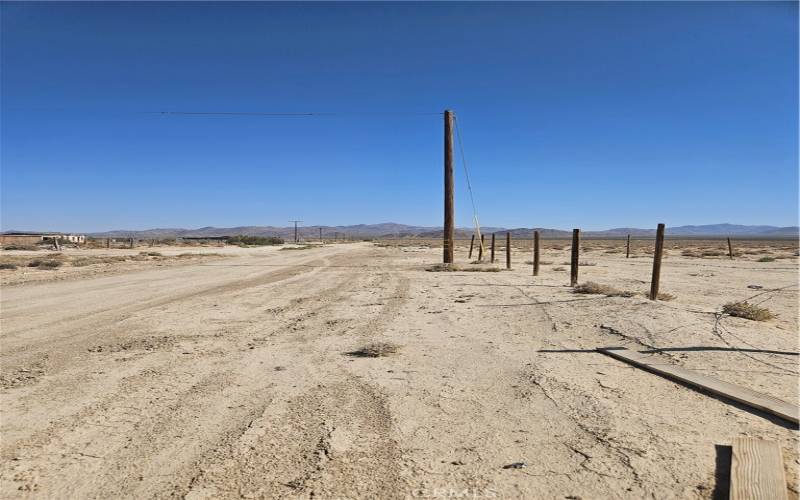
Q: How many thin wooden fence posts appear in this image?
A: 9